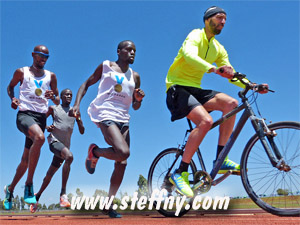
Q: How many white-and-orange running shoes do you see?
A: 2